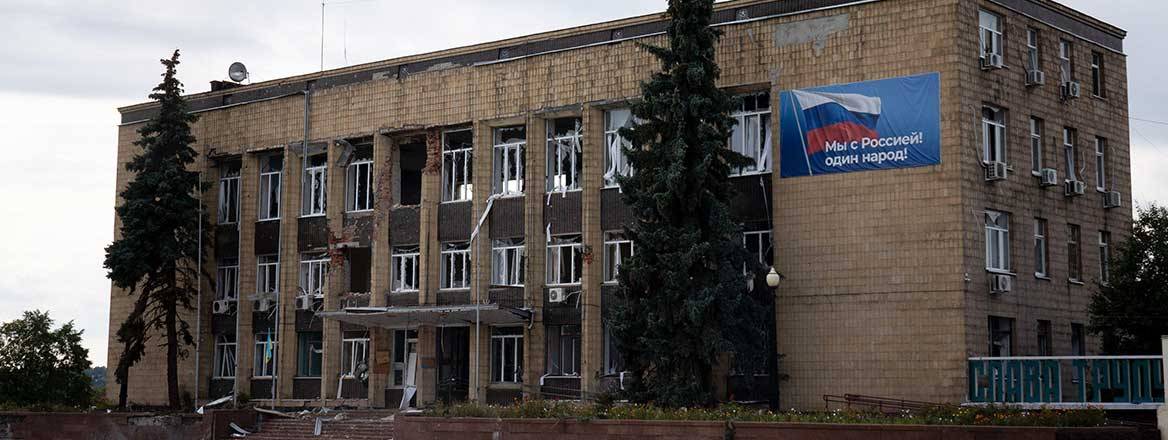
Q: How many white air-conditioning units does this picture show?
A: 12